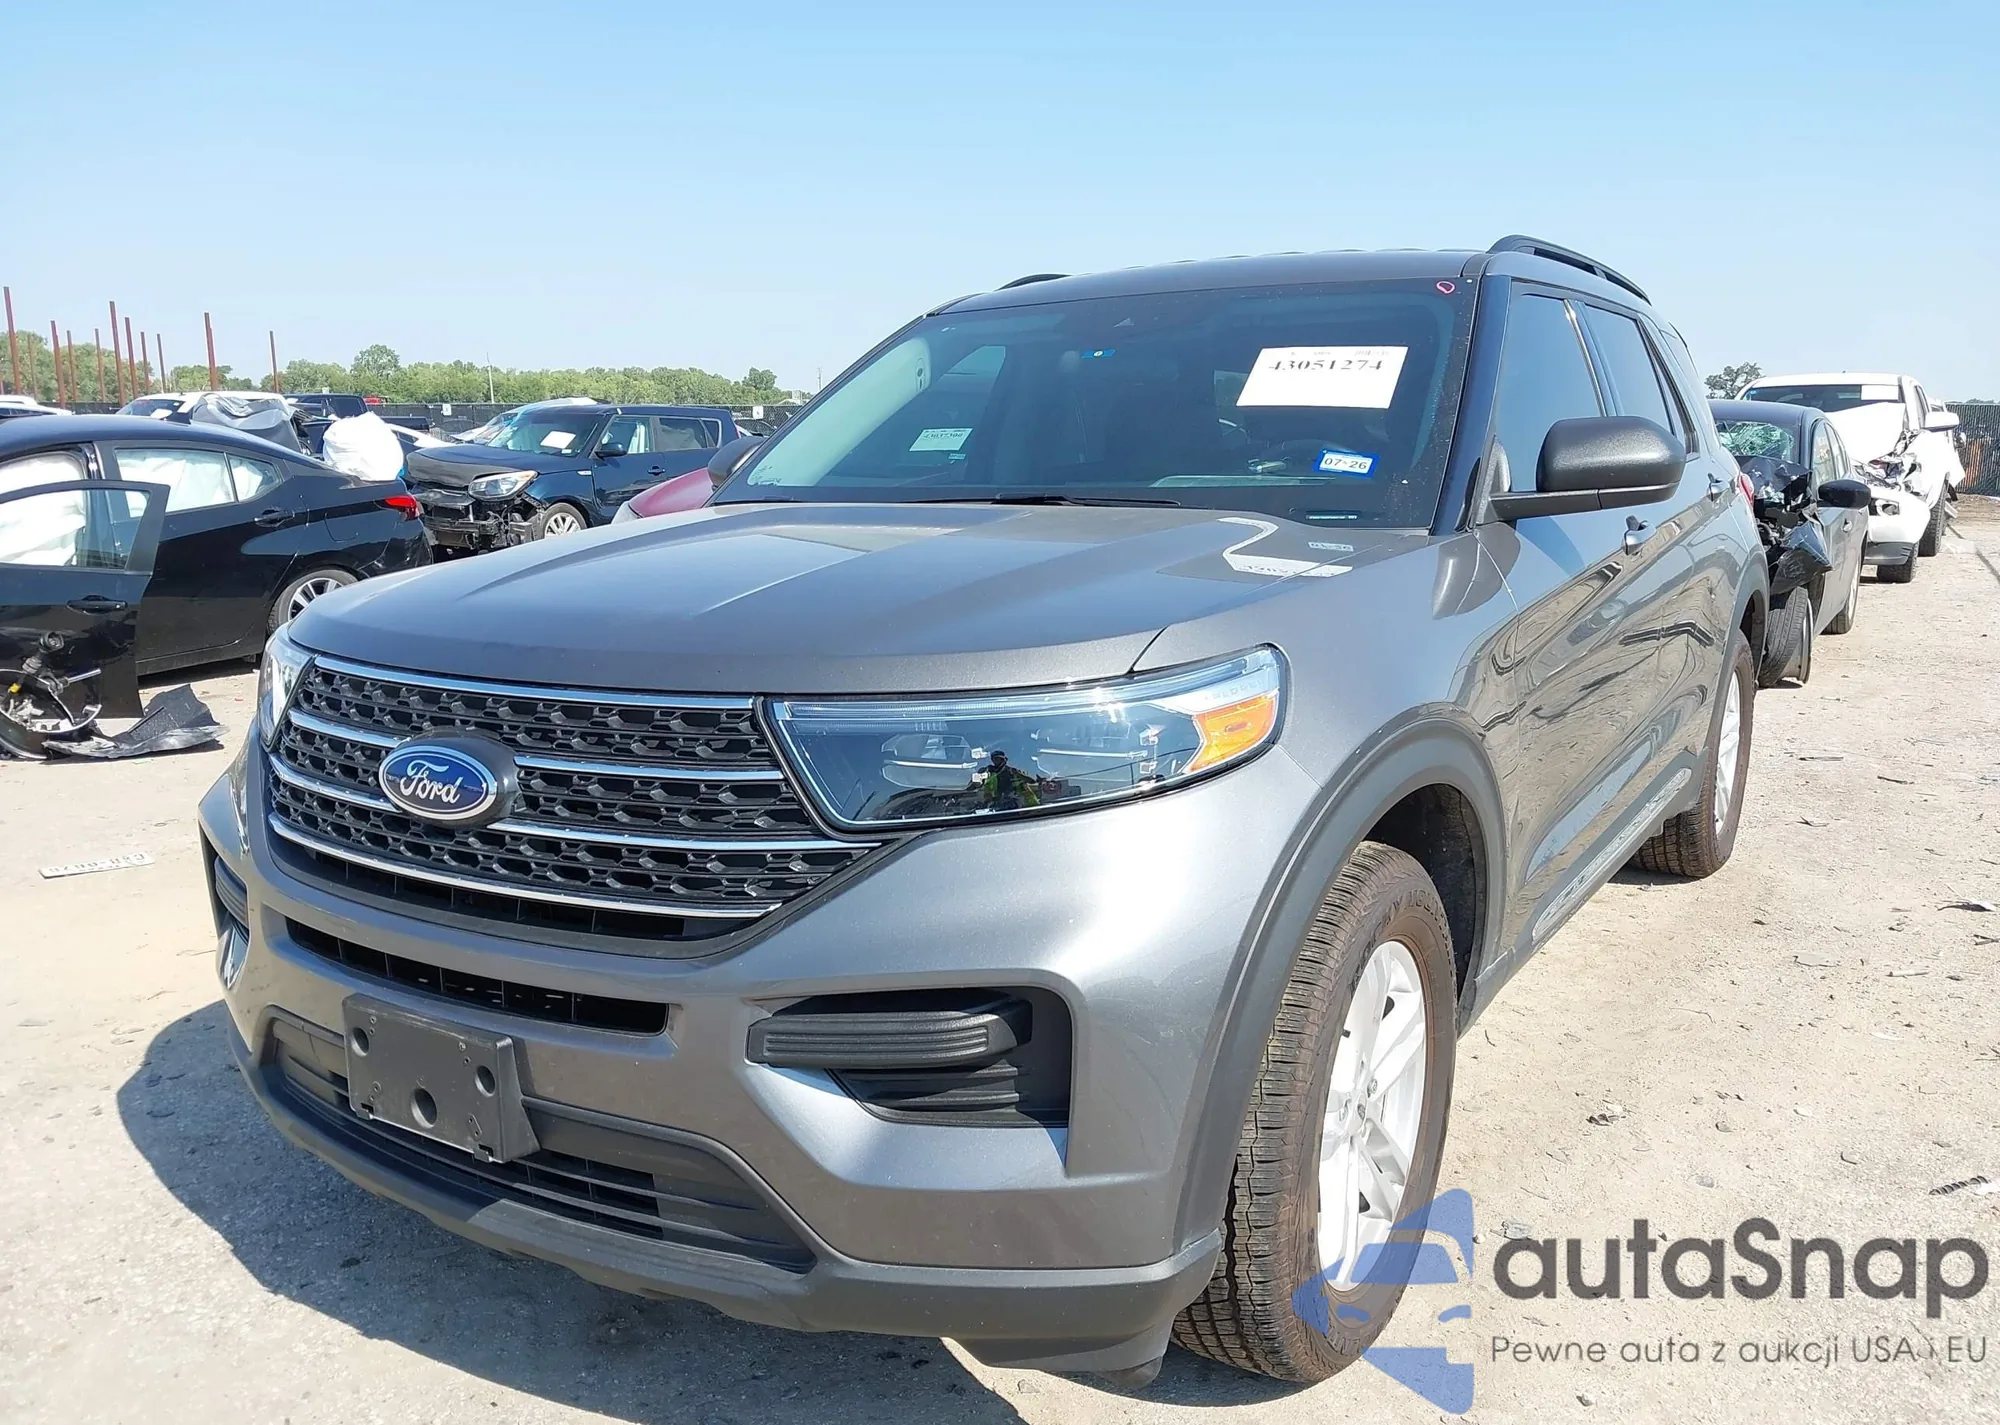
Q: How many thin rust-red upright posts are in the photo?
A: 11